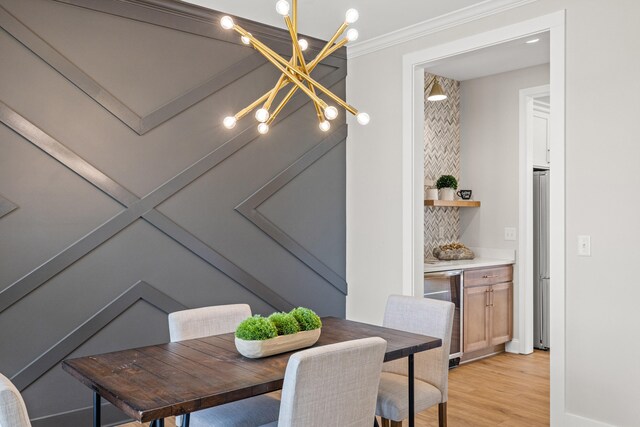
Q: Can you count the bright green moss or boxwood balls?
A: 3